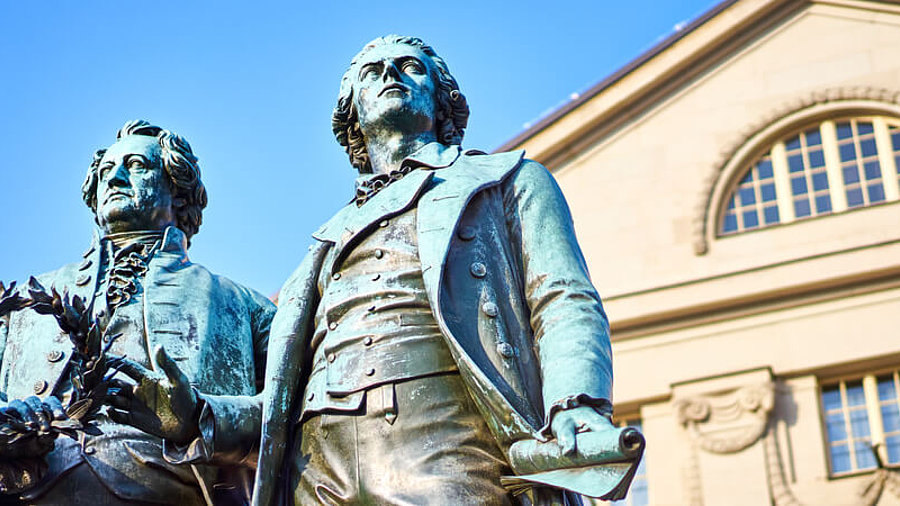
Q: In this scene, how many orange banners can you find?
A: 0